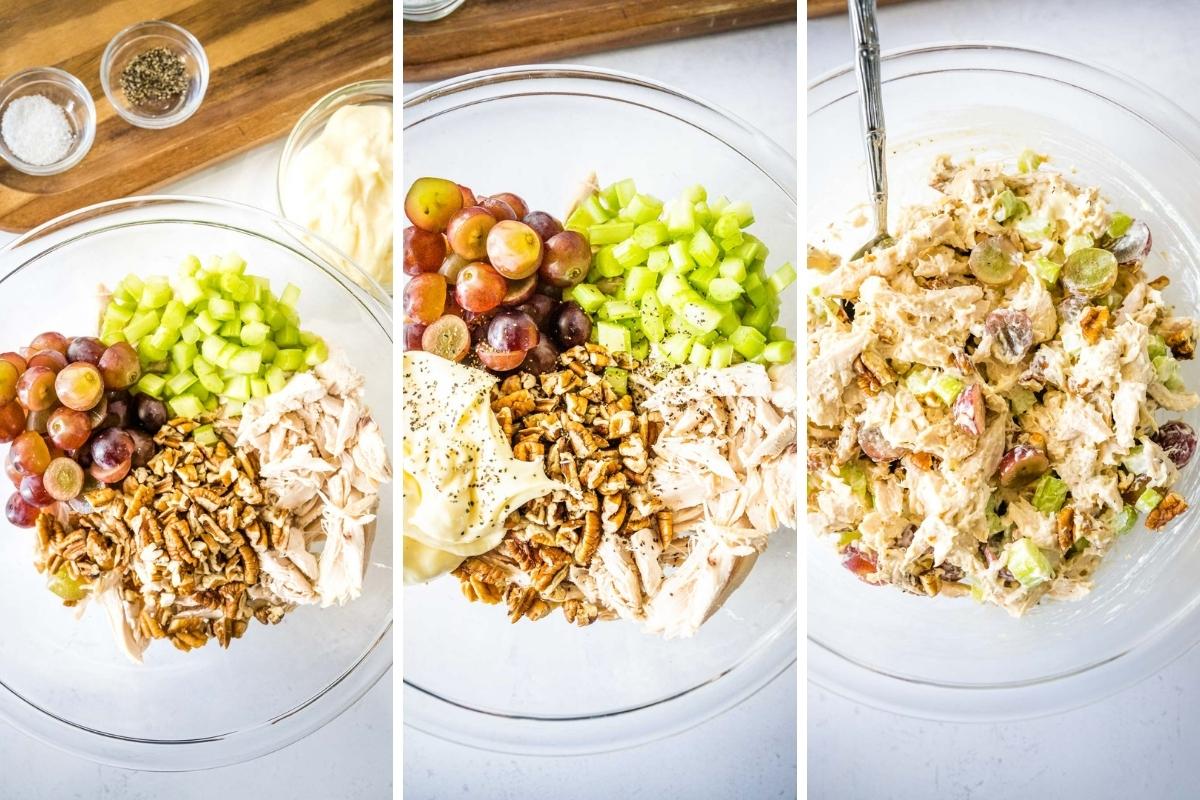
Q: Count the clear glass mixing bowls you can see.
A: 3